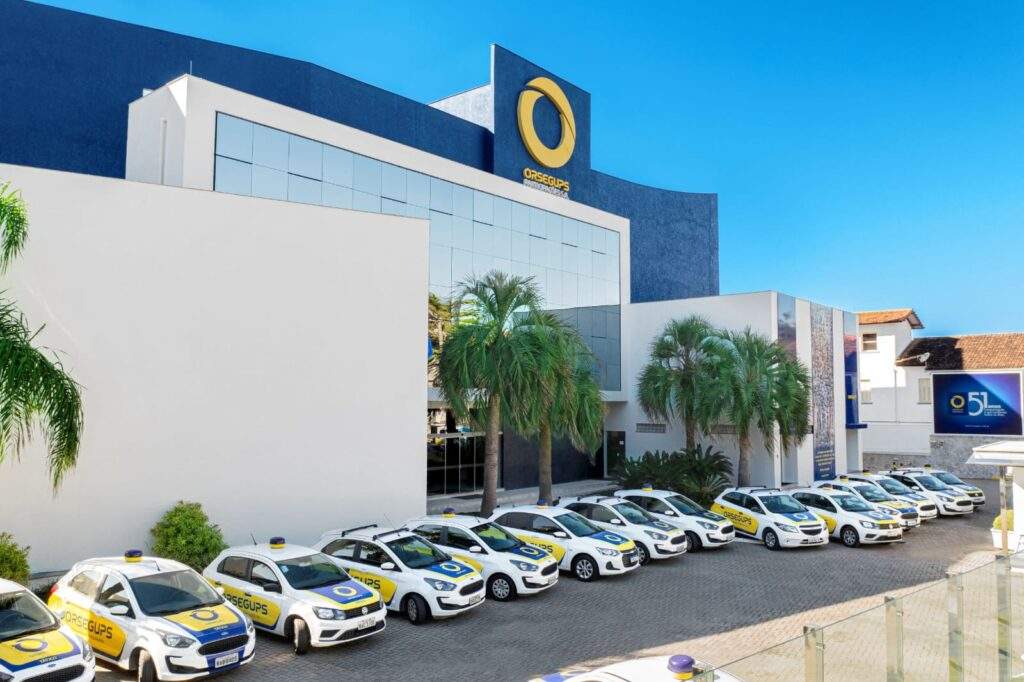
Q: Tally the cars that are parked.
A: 15